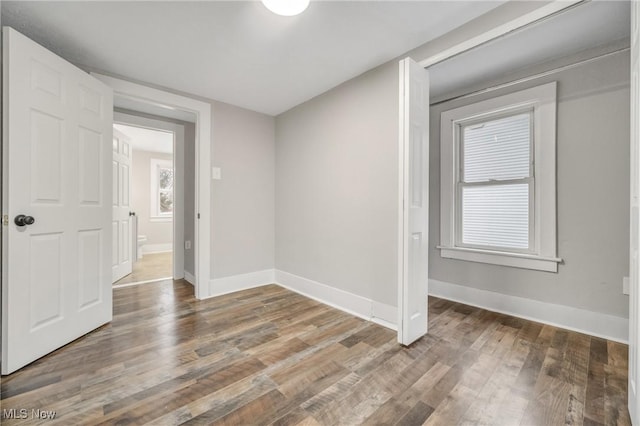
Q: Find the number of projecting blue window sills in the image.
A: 0